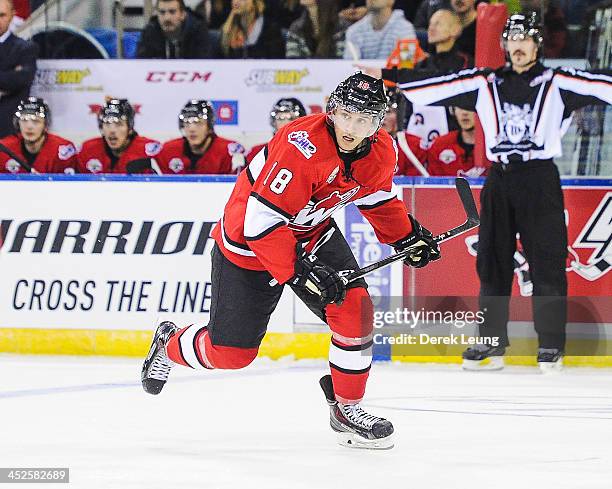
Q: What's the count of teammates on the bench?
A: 6